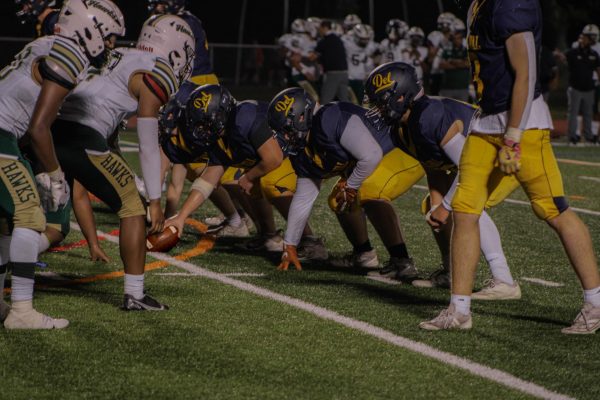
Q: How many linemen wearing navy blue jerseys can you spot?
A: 4